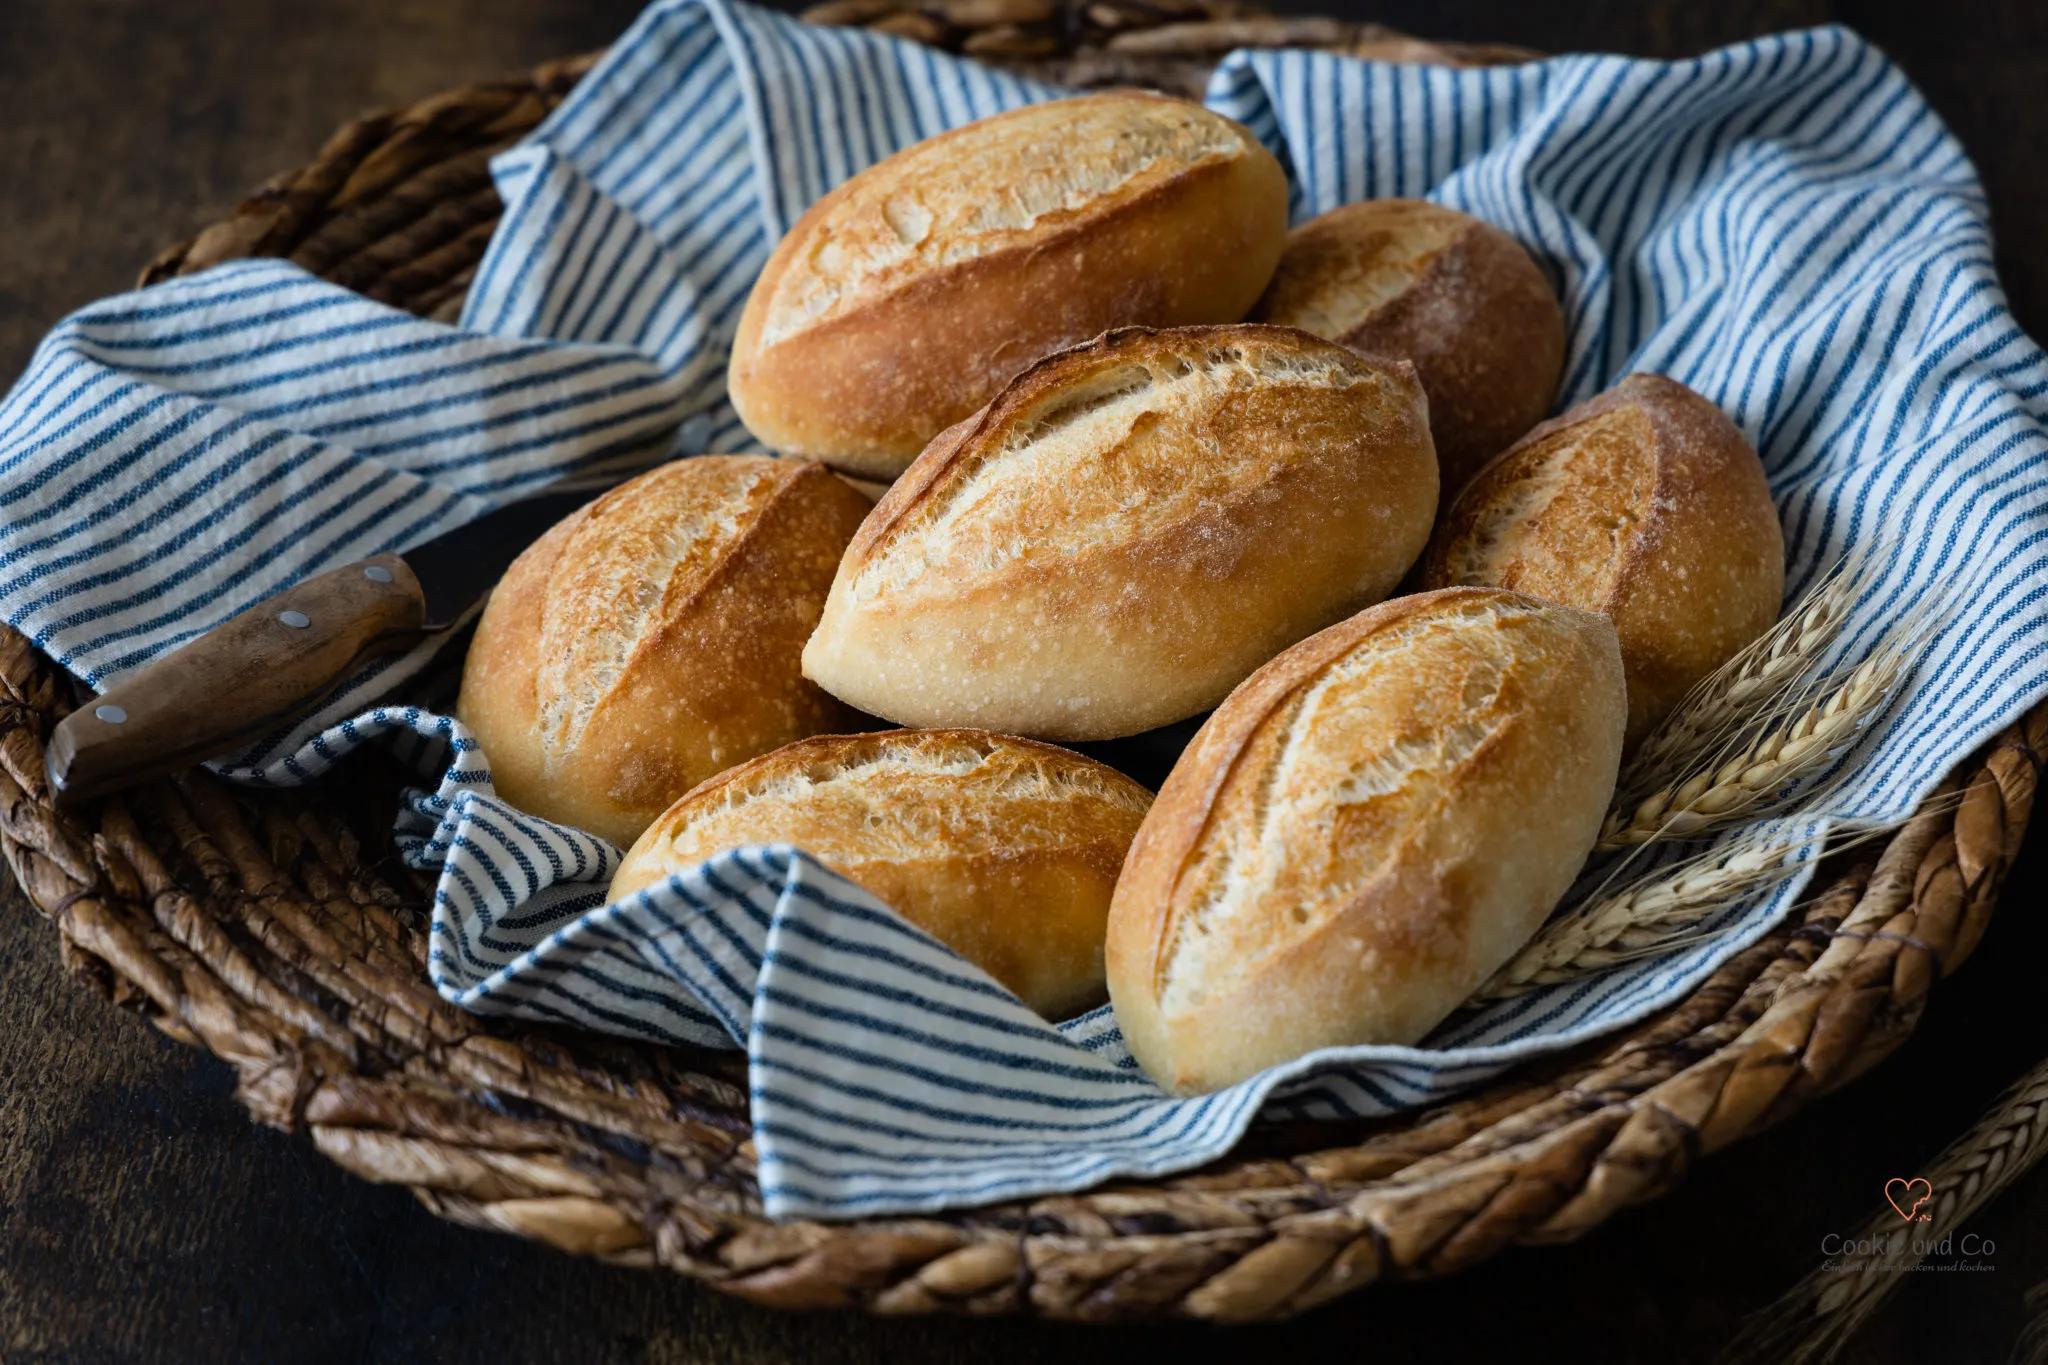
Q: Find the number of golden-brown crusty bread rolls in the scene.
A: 7